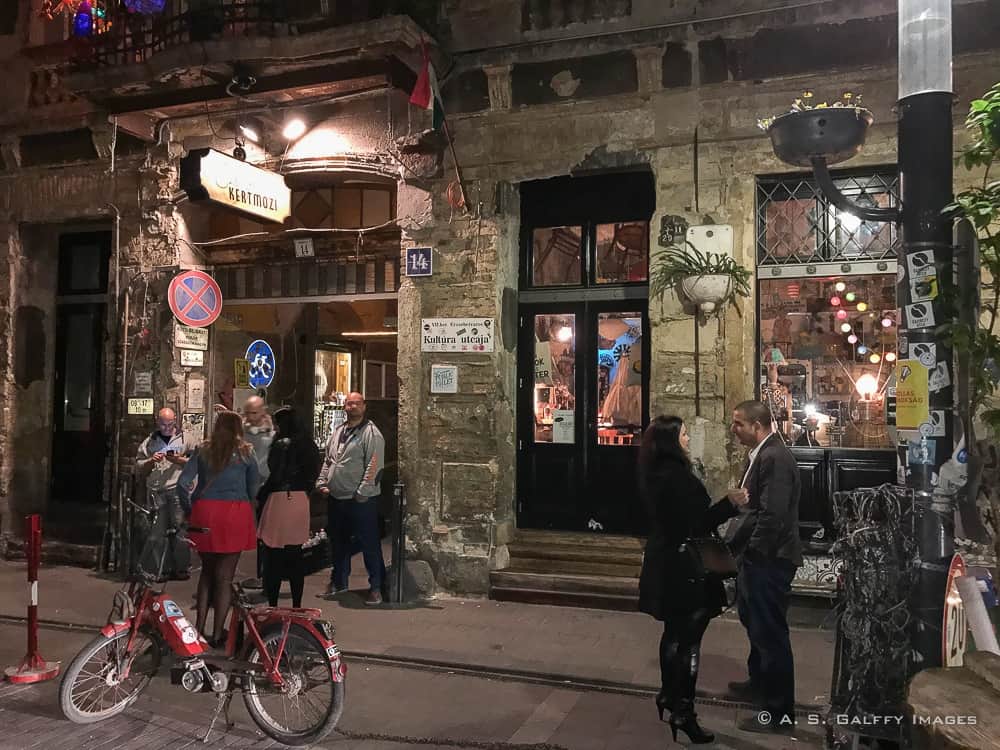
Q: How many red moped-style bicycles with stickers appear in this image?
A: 1